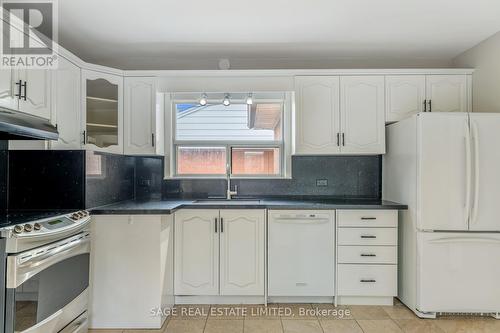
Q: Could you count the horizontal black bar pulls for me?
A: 4